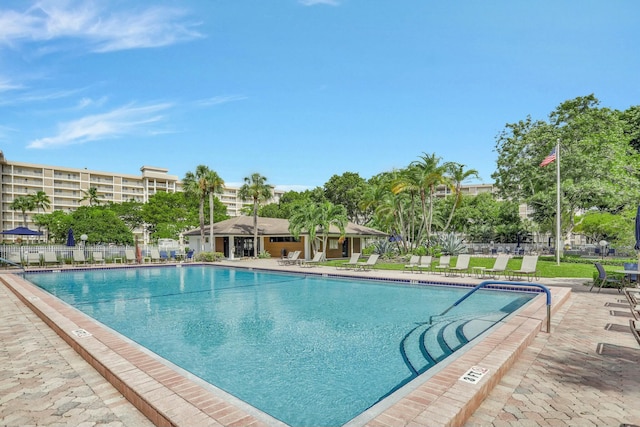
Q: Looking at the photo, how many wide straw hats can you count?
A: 0